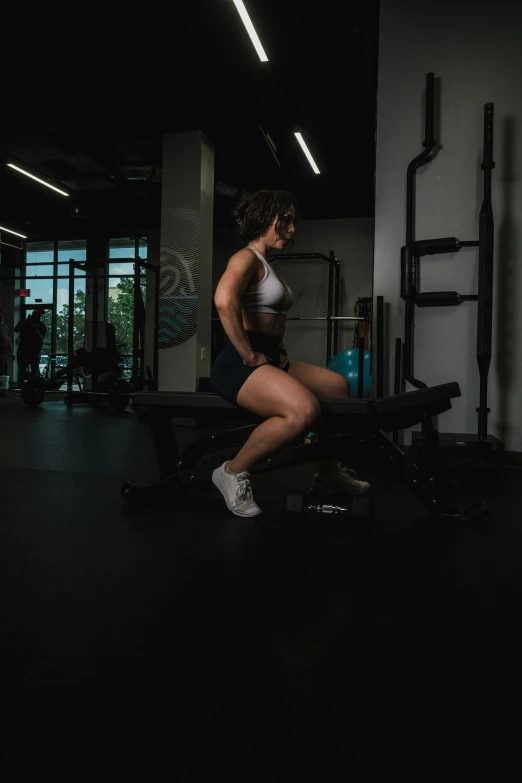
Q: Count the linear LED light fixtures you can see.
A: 4